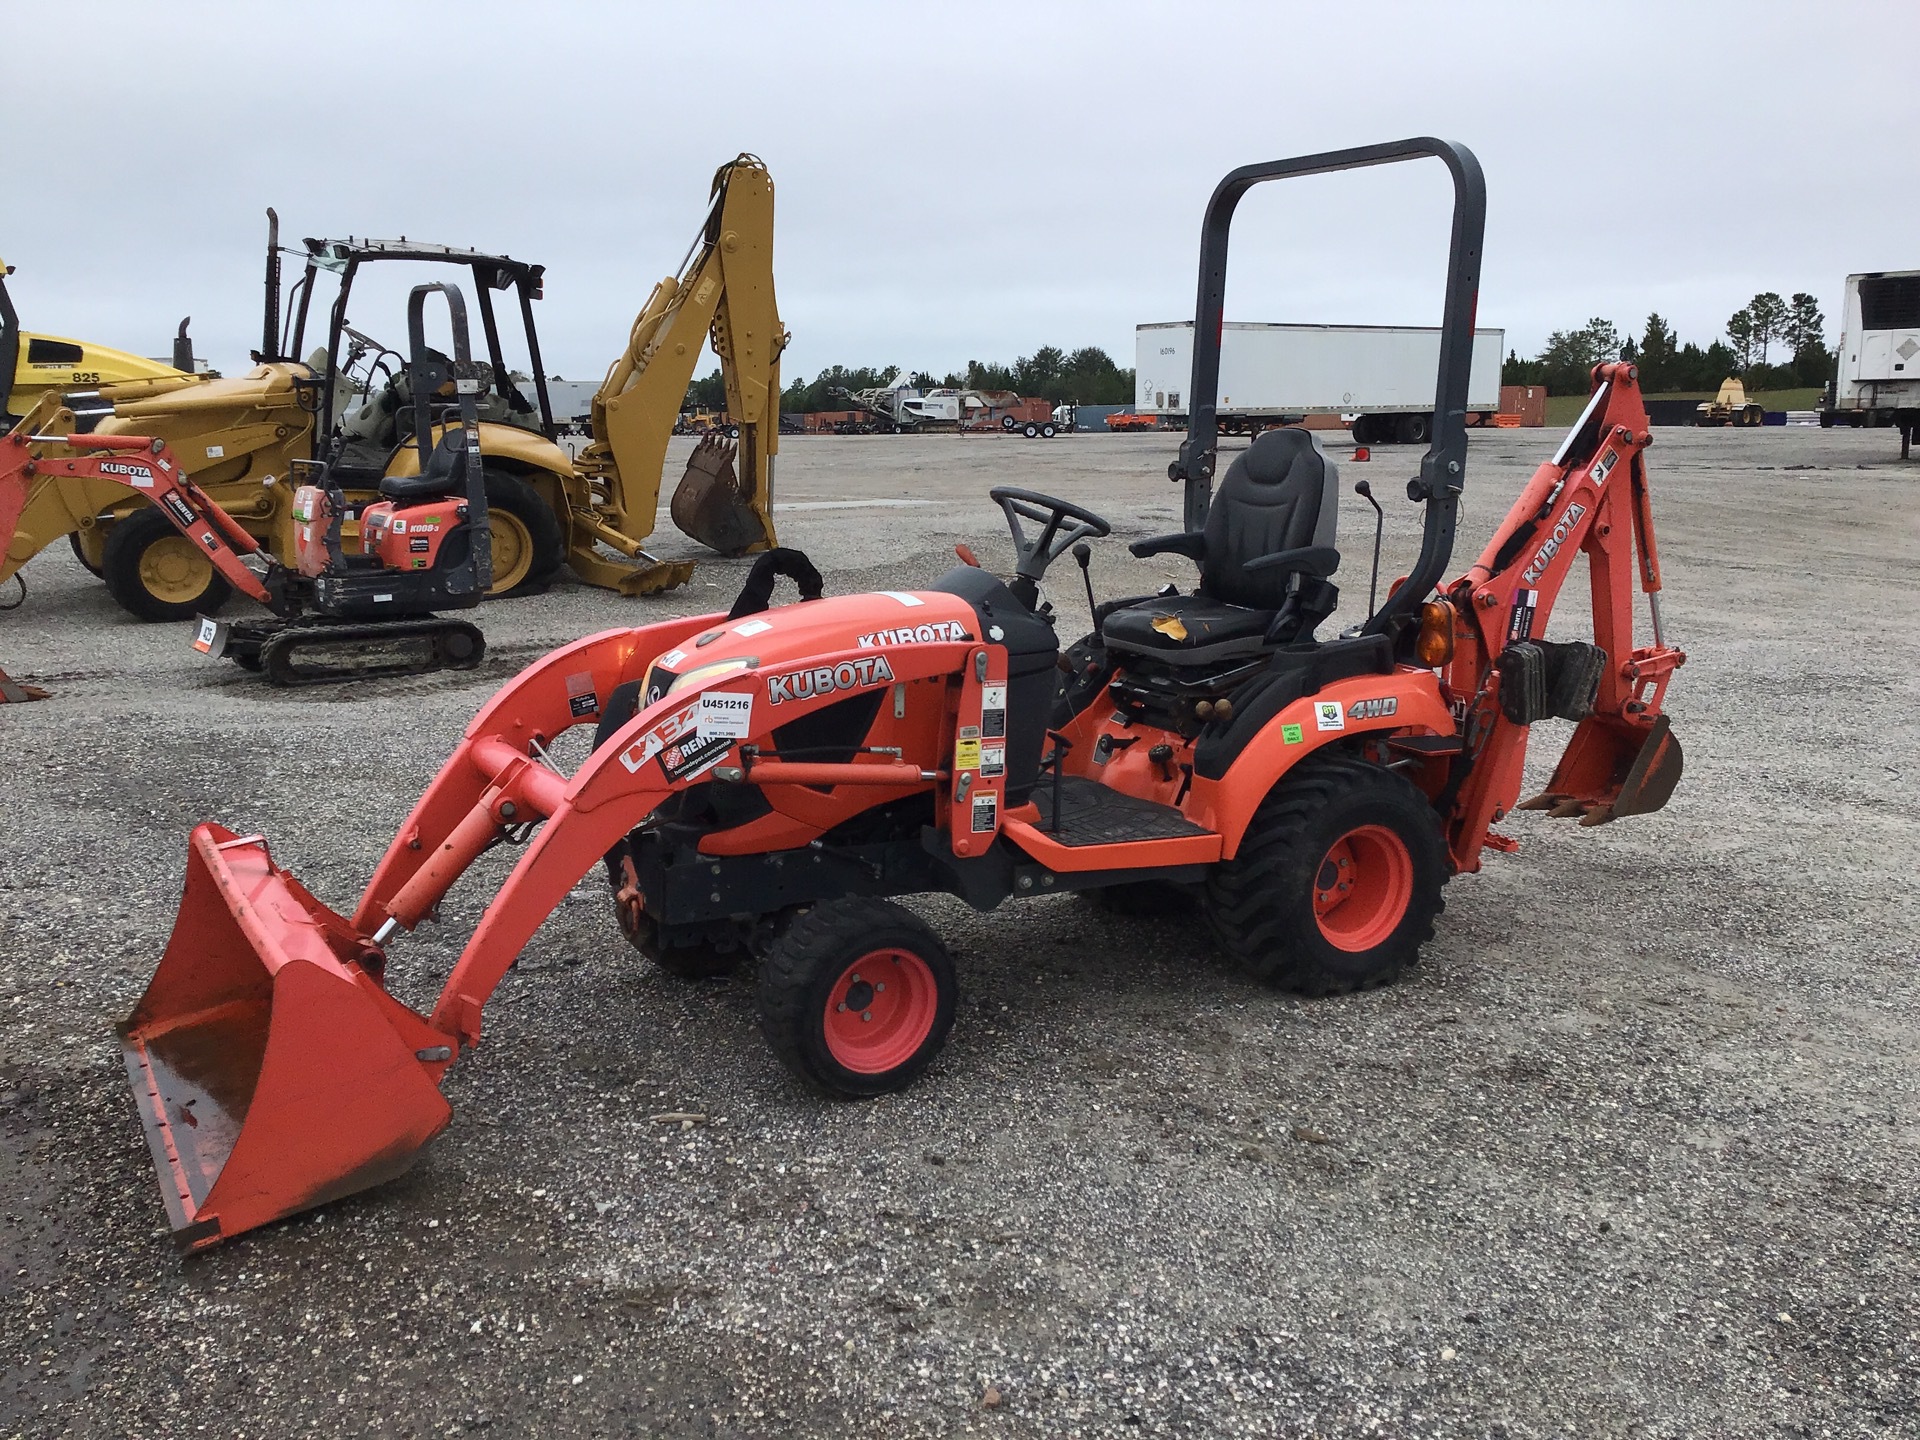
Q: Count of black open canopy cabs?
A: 1